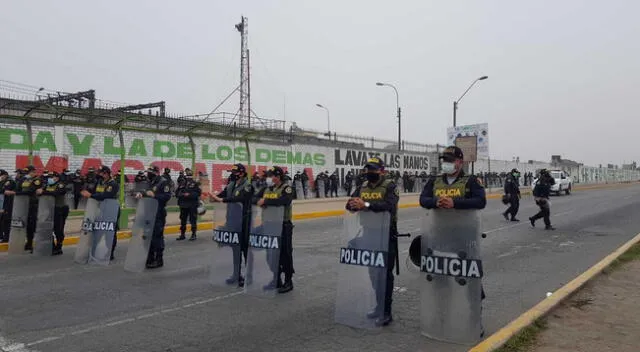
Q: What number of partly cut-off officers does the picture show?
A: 1